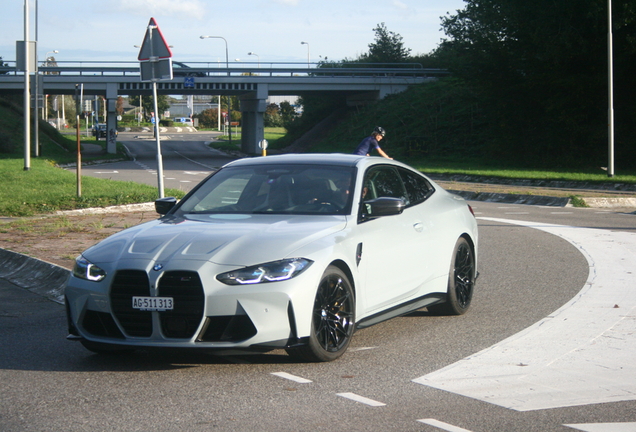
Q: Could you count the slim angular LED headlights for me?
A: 2